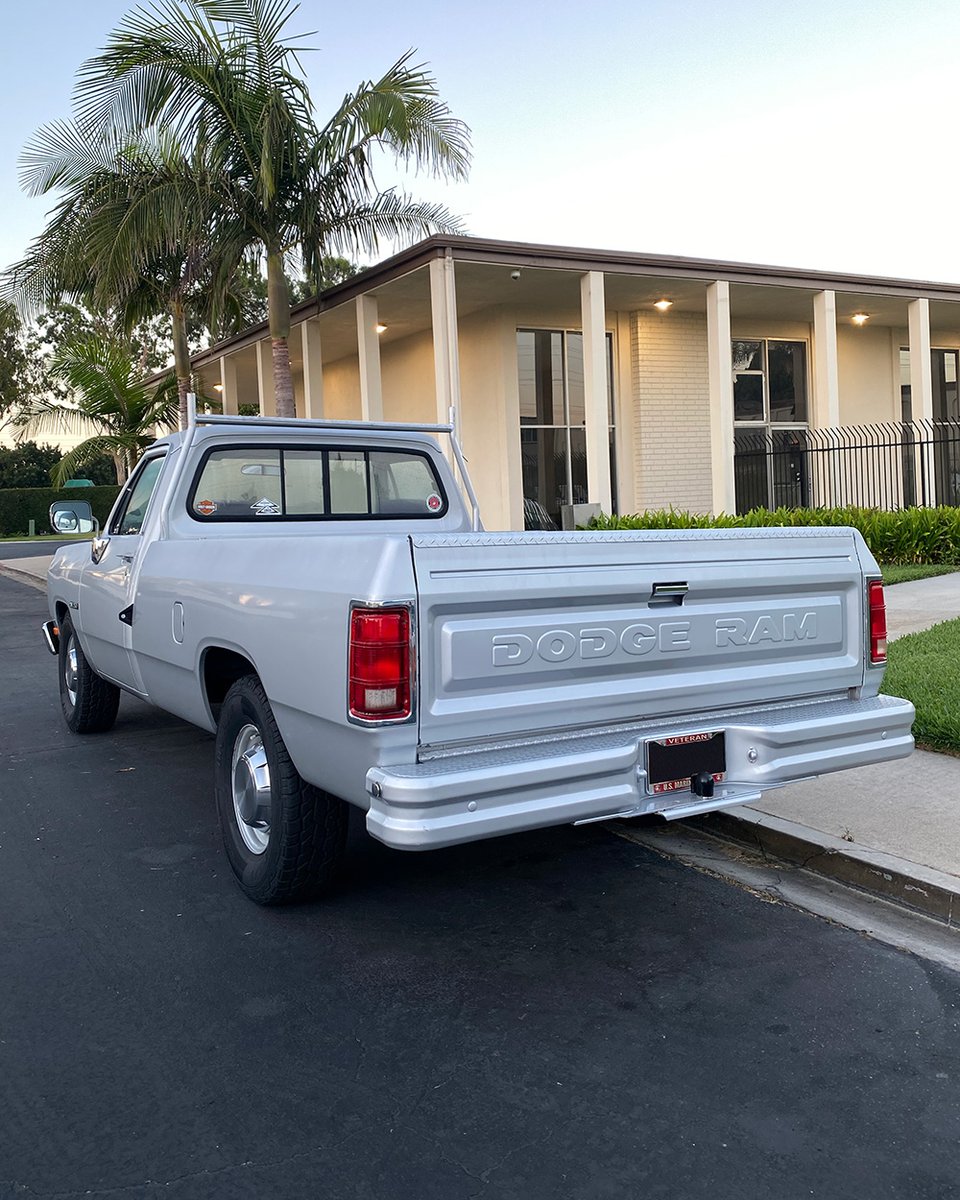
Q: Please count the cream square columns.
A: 9